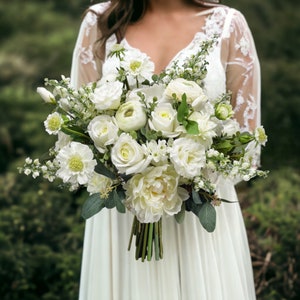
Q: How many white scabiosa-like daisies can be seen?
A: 4